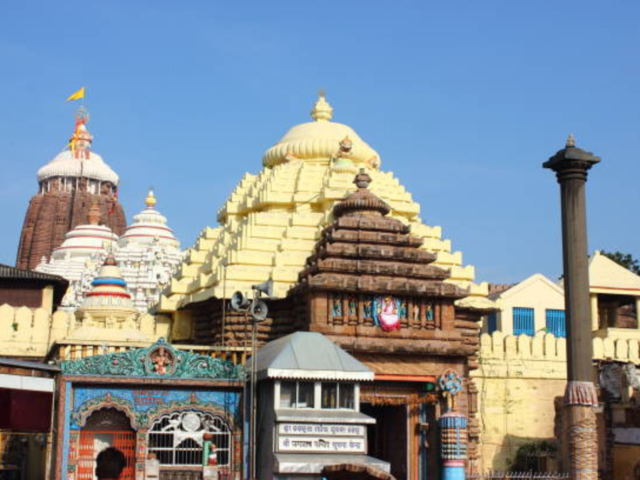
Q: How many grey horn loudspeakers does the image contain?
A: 3